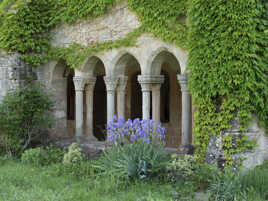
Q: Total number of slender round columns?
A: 7